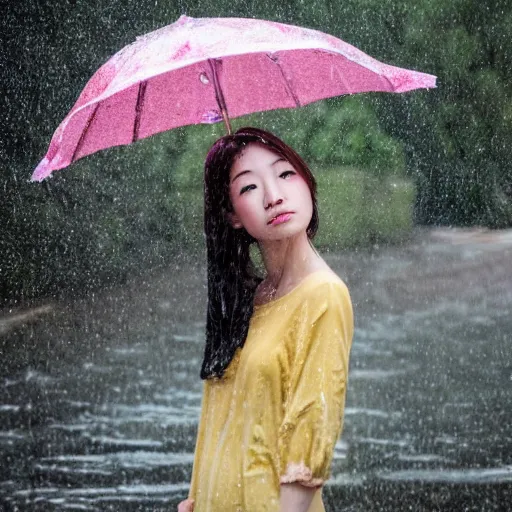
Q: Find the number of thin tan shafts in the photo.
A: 1